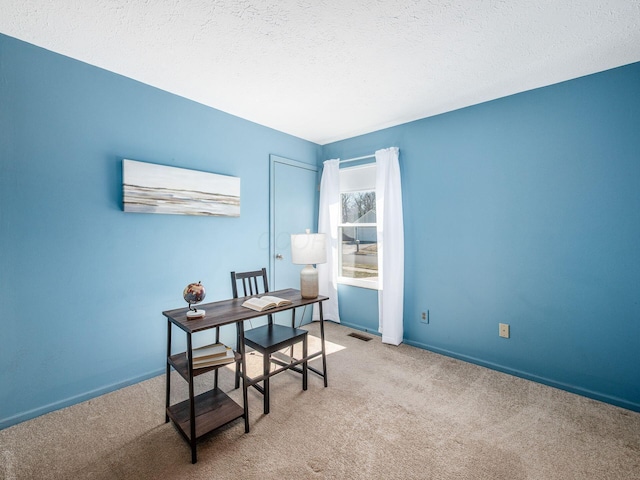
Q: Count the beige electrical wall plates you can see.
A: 1